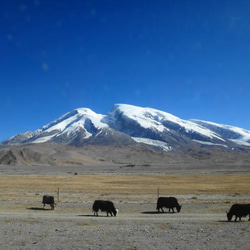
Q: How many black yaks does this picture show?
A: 4